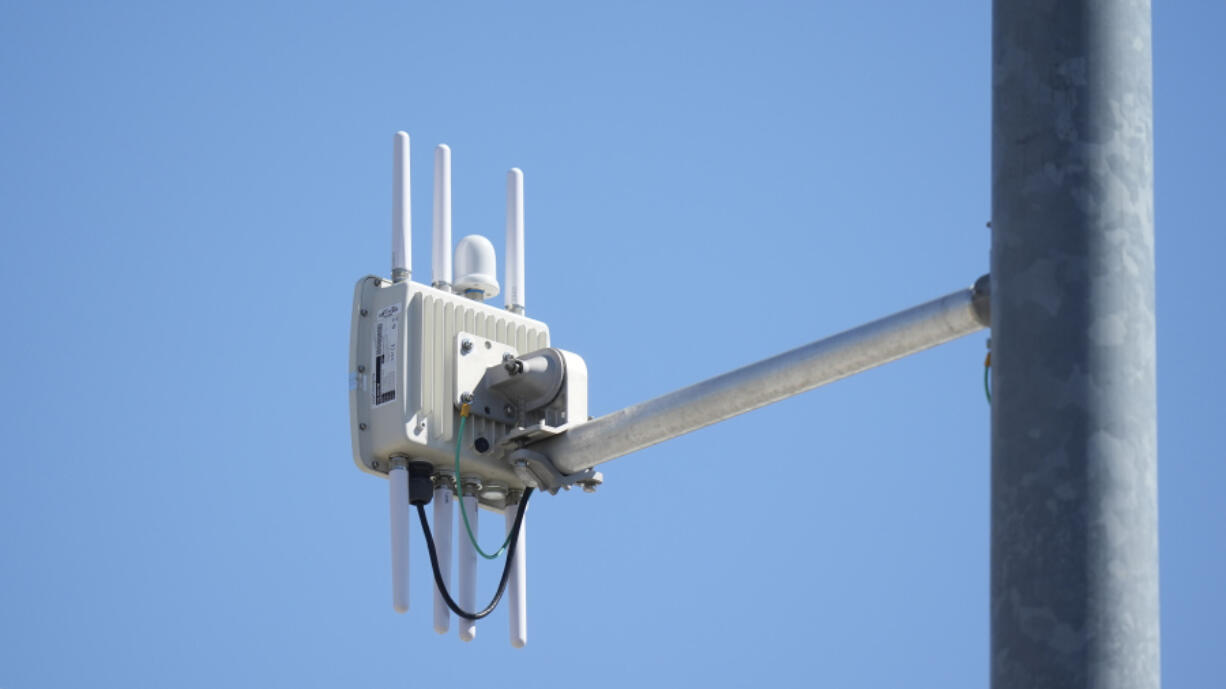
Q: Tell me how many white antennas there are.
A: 7